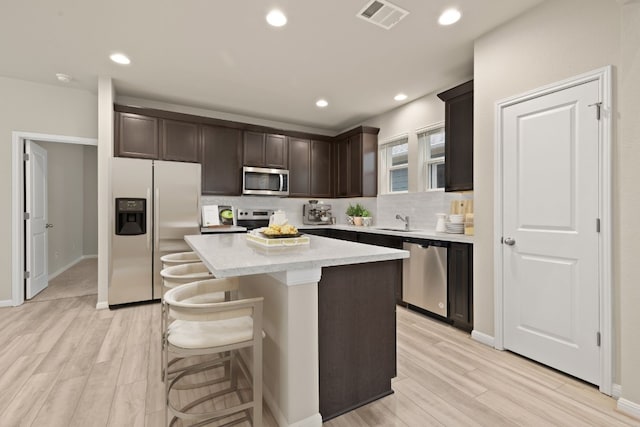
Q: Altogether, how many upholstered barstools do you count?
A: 3